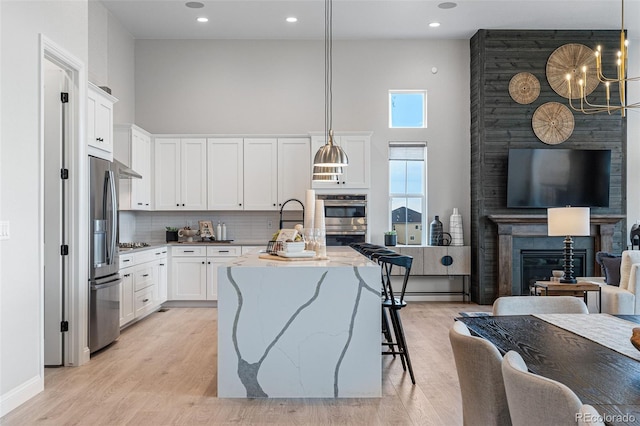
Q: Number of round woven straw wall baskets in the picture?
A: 3